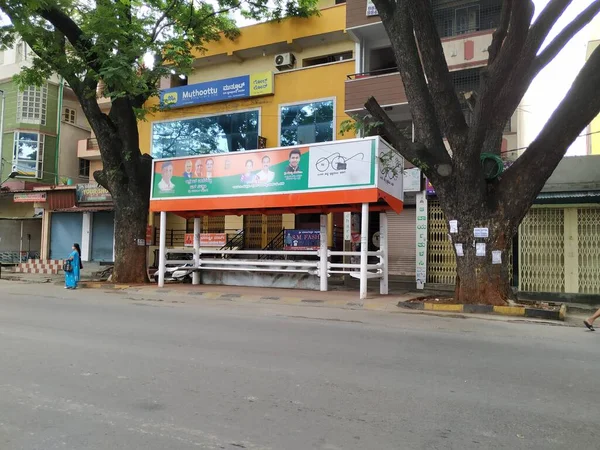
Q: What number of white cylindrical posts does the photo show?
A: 5